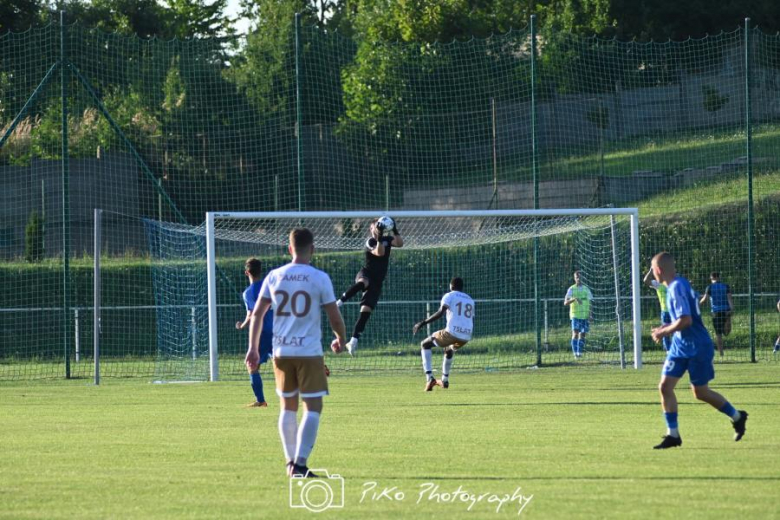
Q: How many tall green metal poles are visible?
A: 4